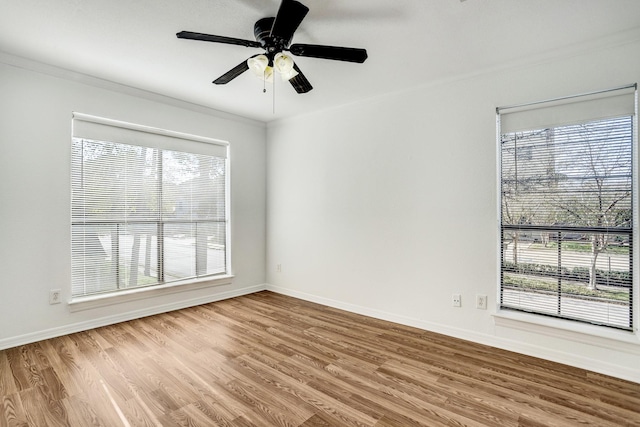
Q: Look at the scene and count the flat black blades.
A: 5